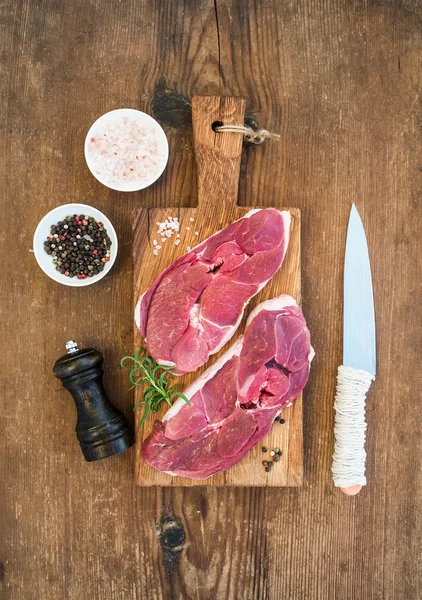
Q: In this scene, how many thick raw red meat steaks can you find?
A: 2